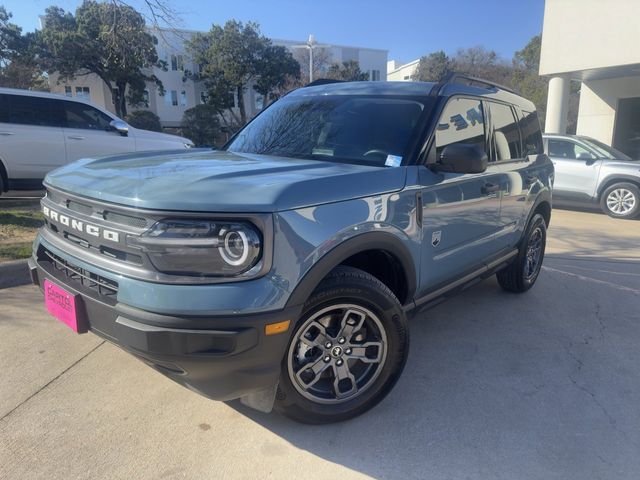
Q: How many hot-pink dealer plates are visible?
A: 1